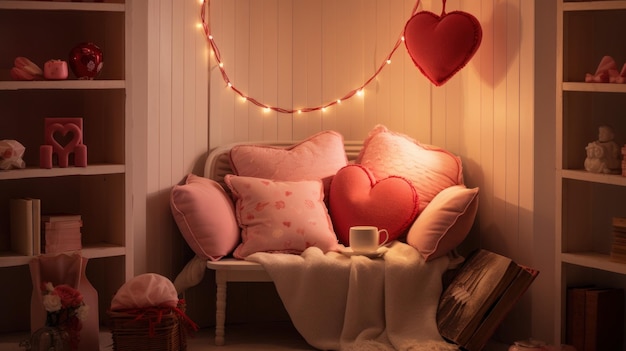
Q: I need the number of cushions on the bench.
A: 6